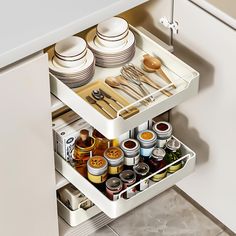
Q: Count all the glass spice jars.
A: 10